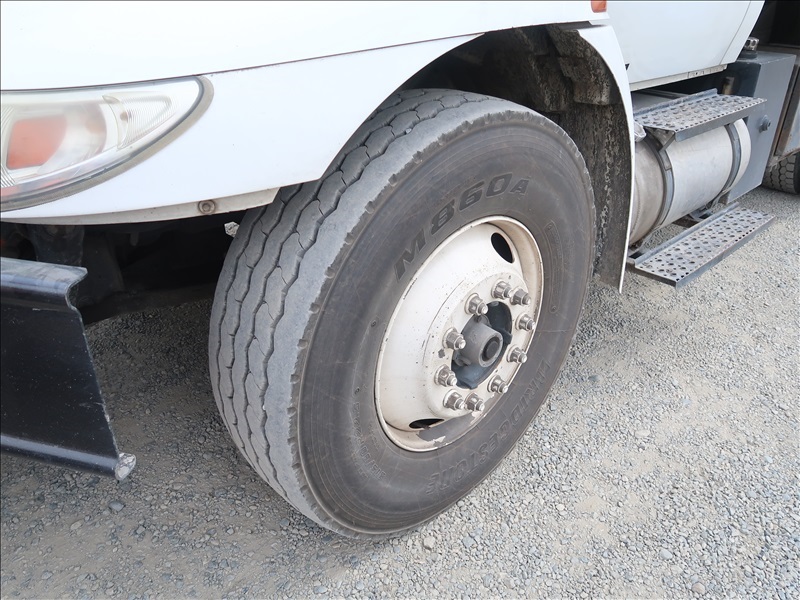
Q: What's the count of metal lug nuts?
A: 10